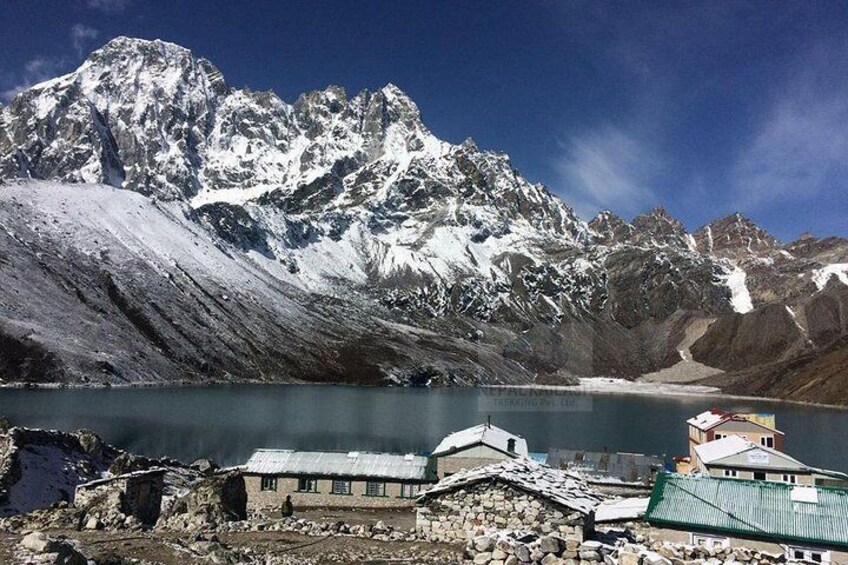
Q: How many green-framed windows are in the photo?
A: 5